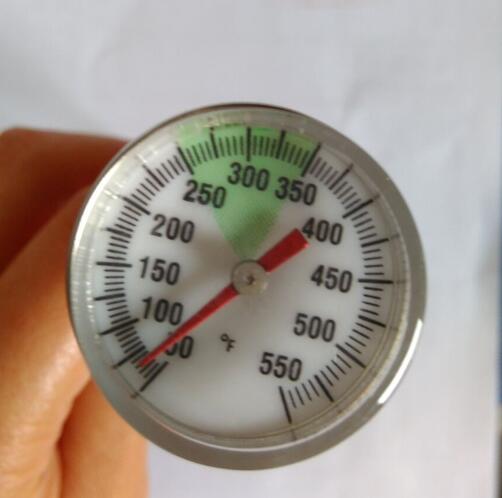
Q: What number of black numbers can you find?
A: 11